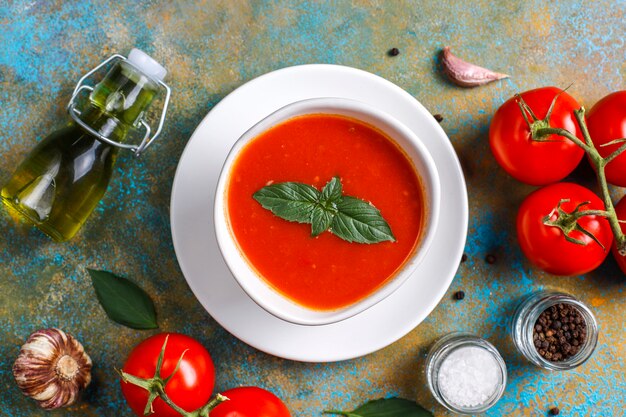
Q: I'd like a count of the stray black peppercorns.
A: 6